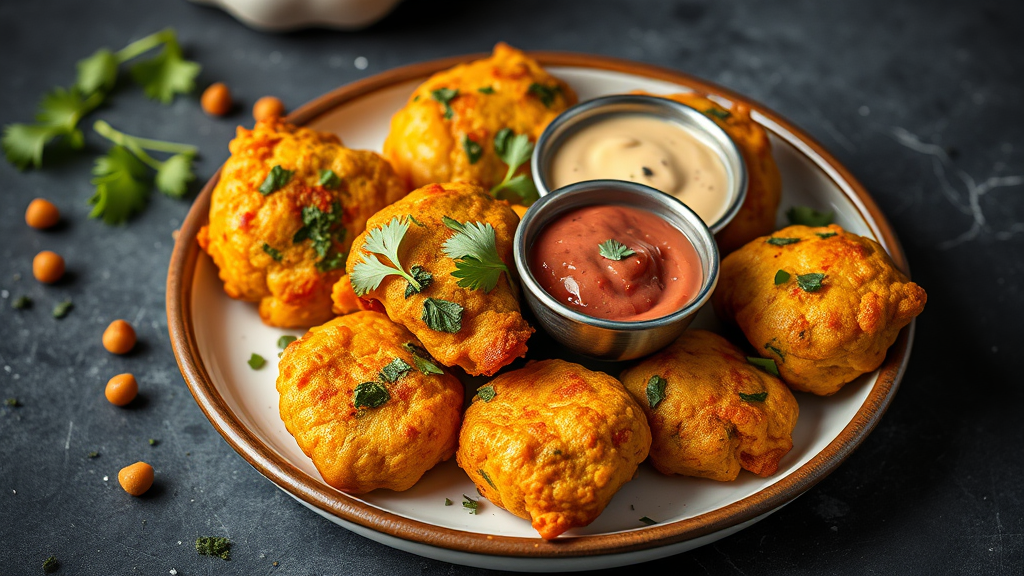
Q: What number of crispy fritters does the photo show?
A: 8